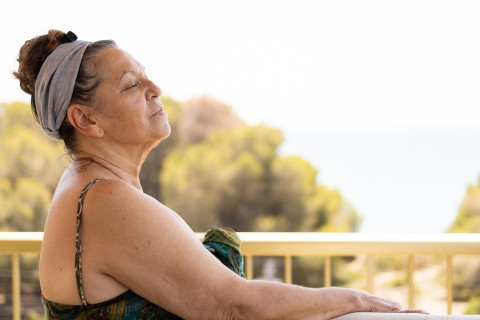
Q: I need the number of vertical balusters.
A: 7